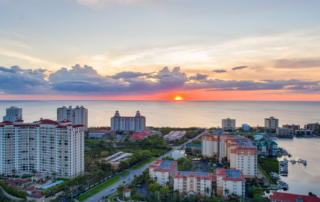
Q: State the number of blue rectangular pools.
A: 1